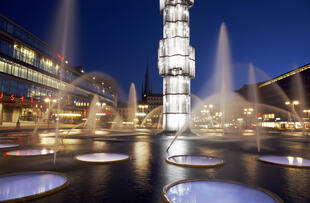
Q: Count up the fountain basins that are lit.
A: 7